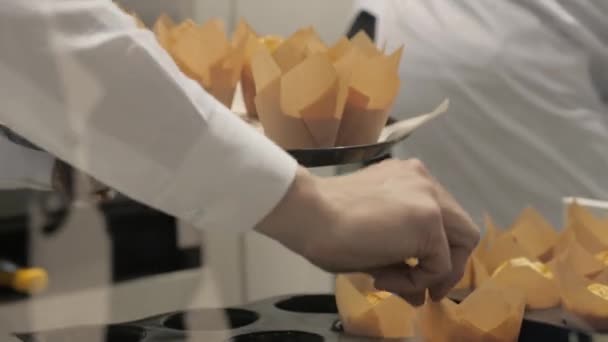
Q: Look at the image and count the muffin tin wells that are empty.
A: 4